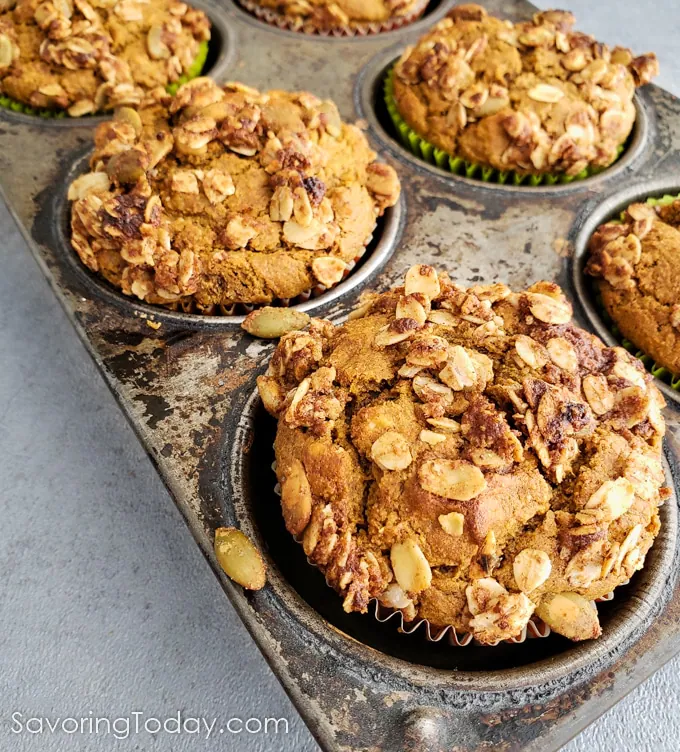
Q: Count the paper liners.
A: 6